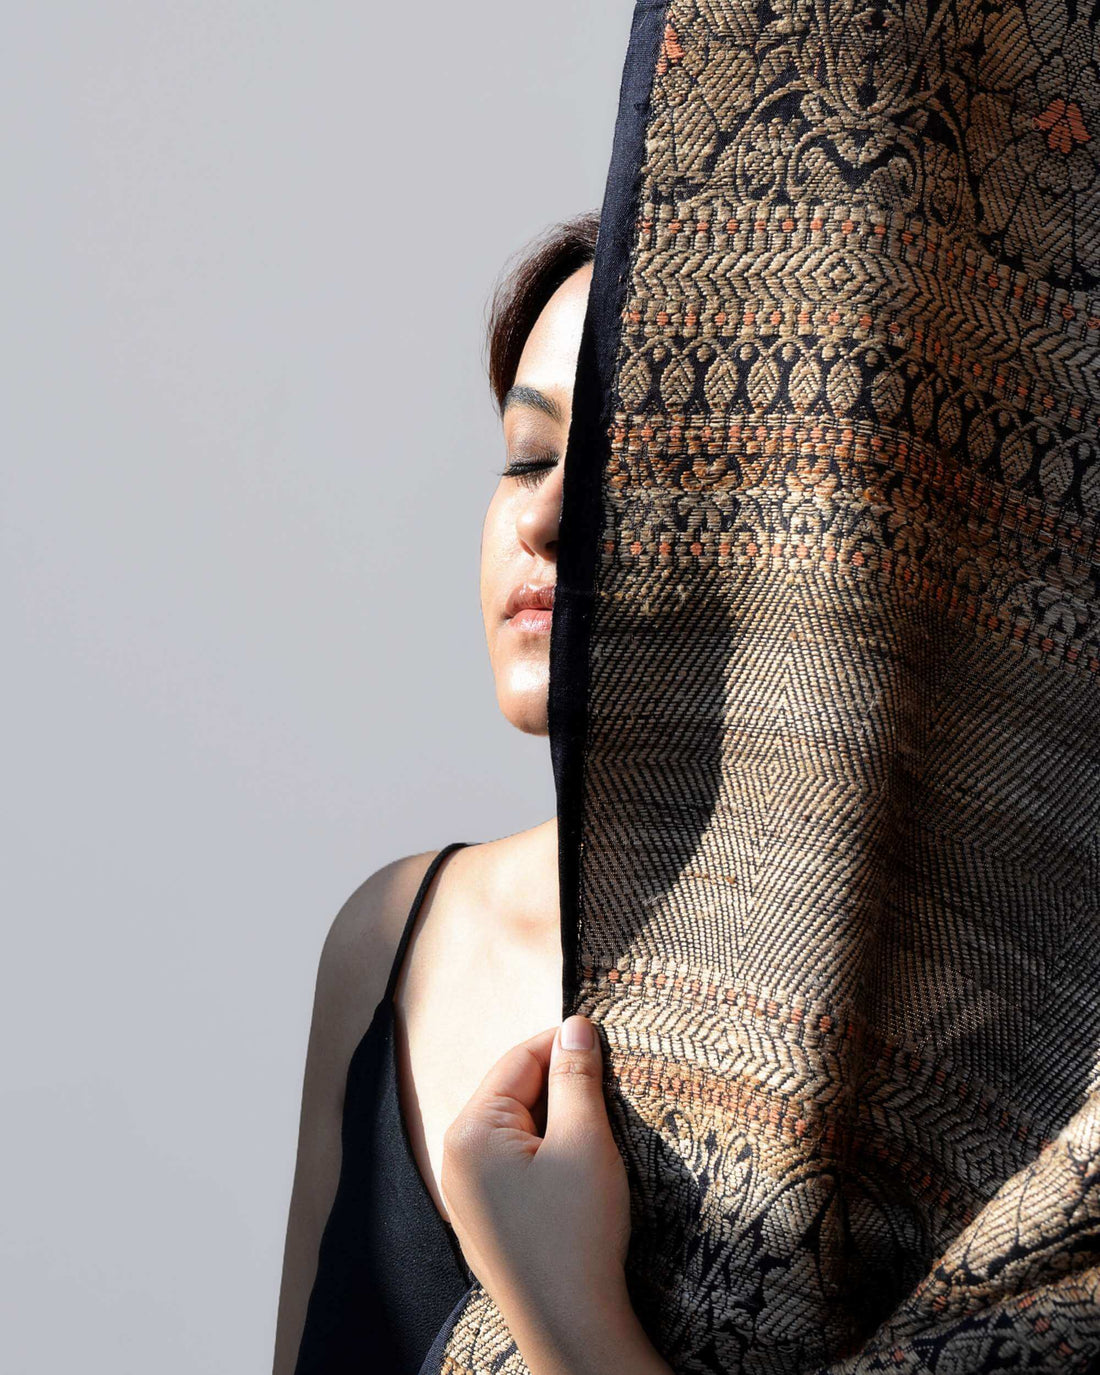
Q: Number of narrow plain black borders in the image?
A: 1